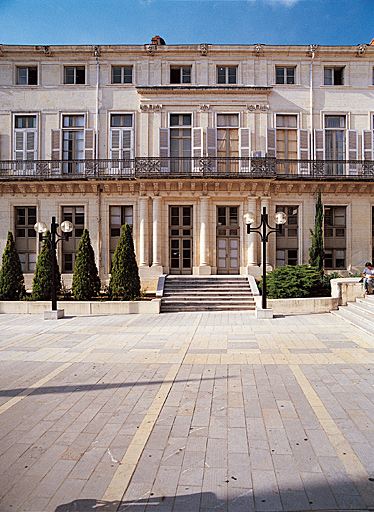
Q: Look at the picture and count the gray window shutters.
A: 15